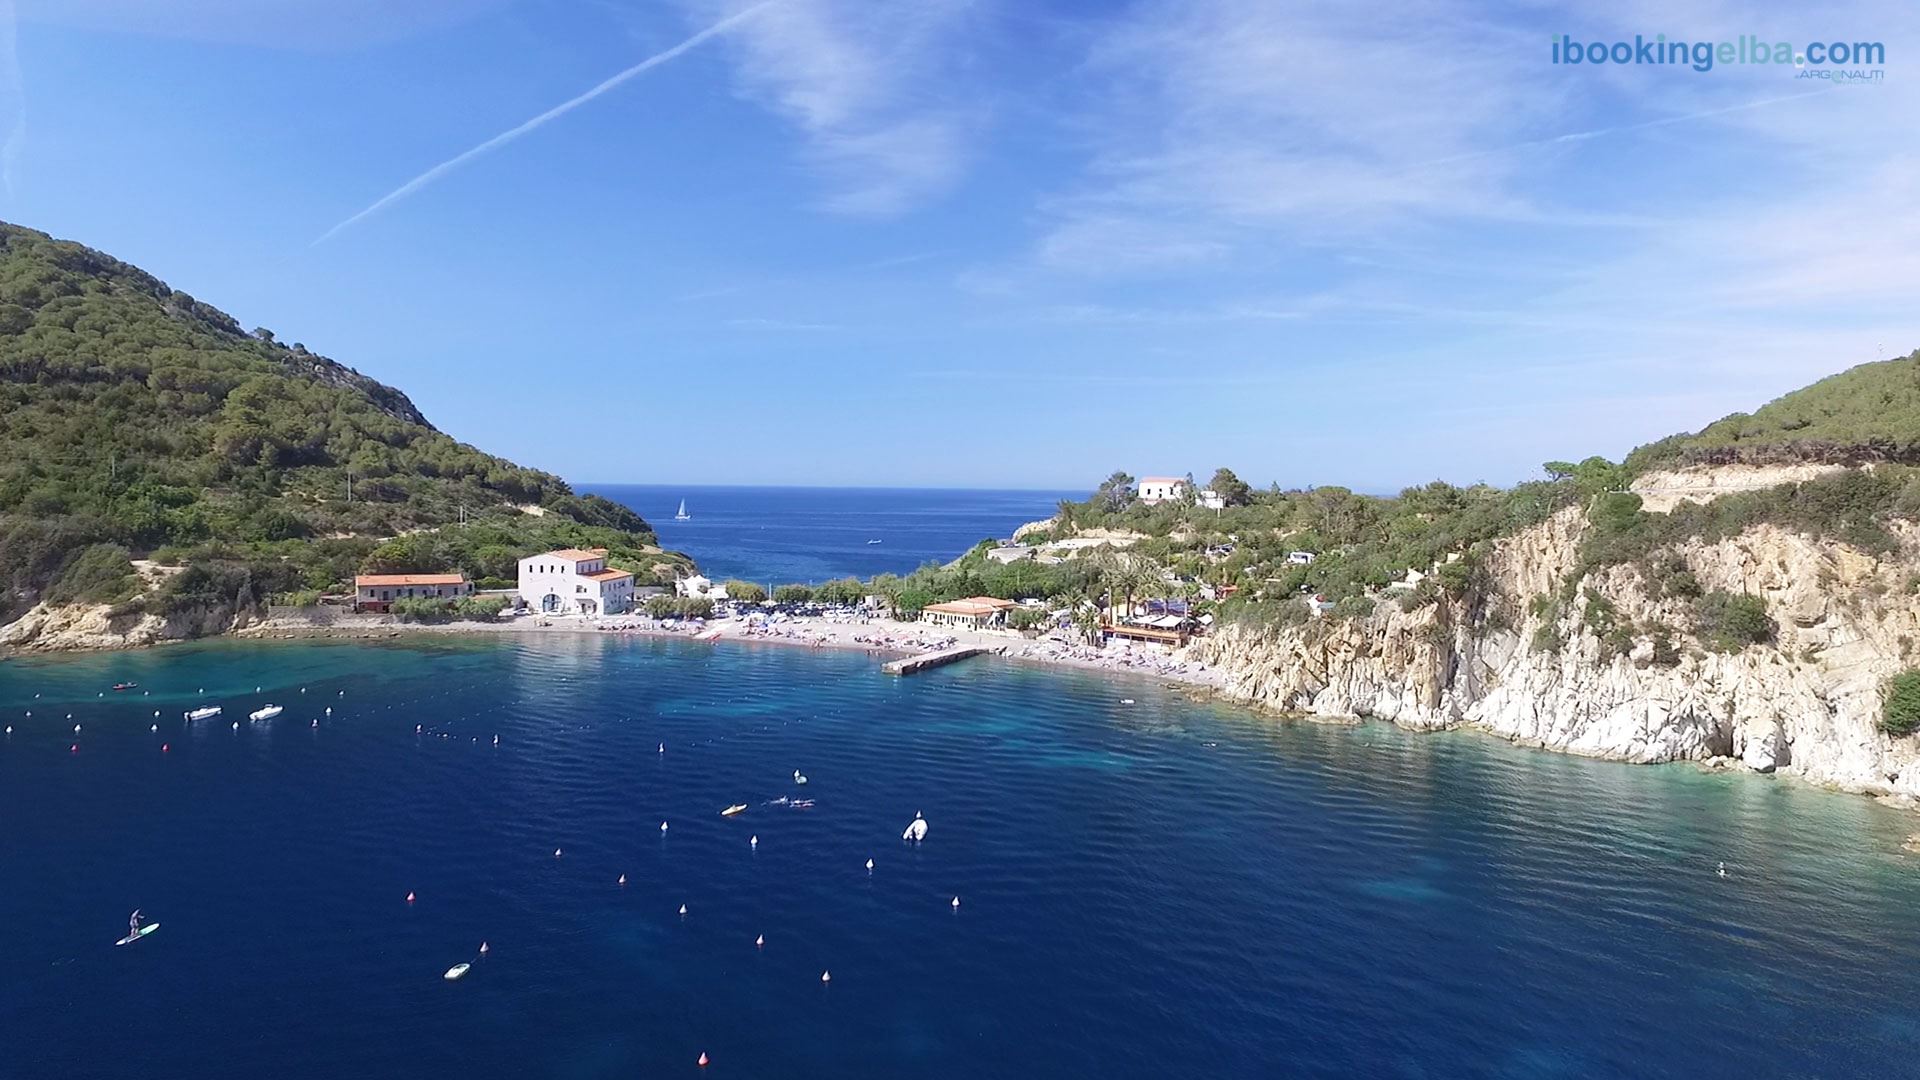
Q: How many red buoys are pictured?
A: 4